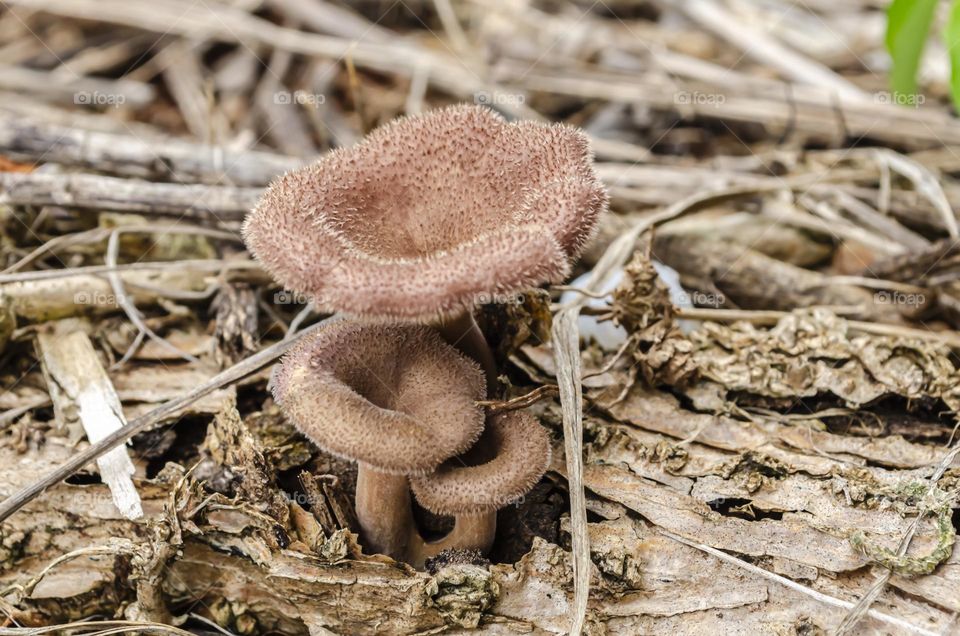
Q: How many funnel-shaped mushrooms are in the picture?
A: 3